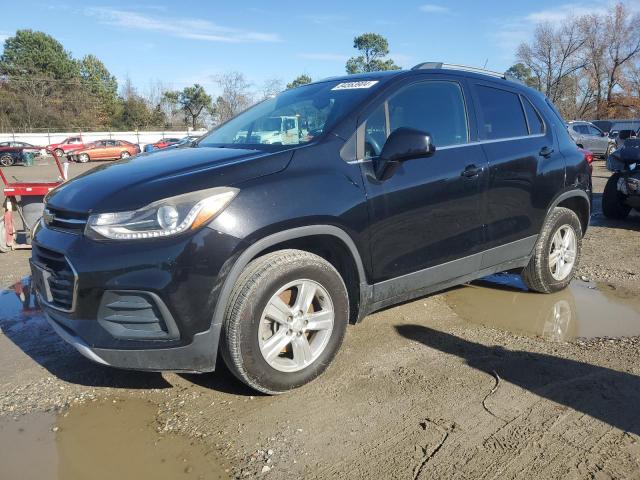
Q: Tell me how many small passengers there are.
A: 0